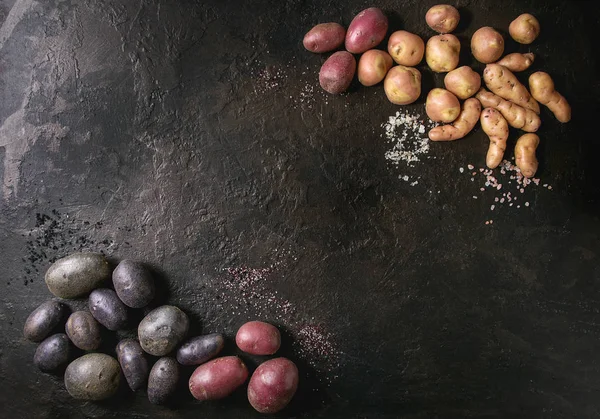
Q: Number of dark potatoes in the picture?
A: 11